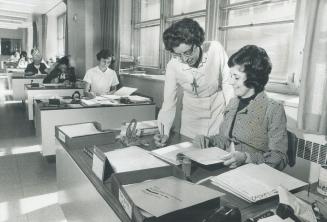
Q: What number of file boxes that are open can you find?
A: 3